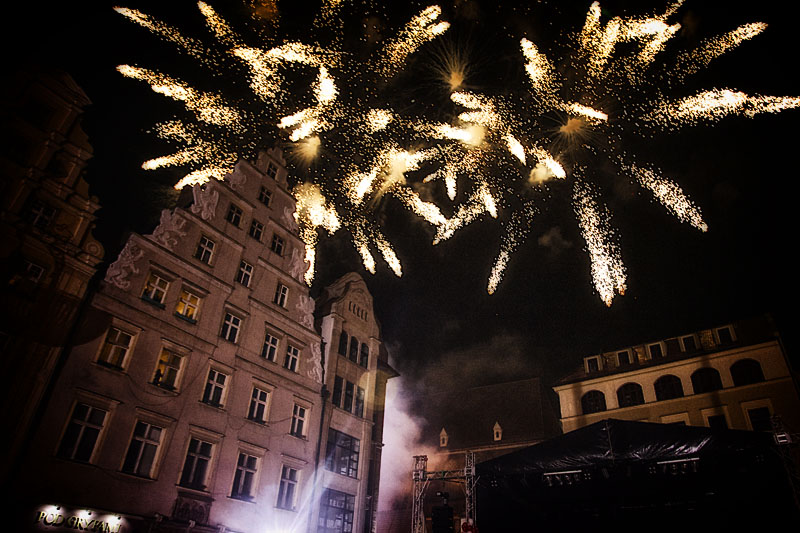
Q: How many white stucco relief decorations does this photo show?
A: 8